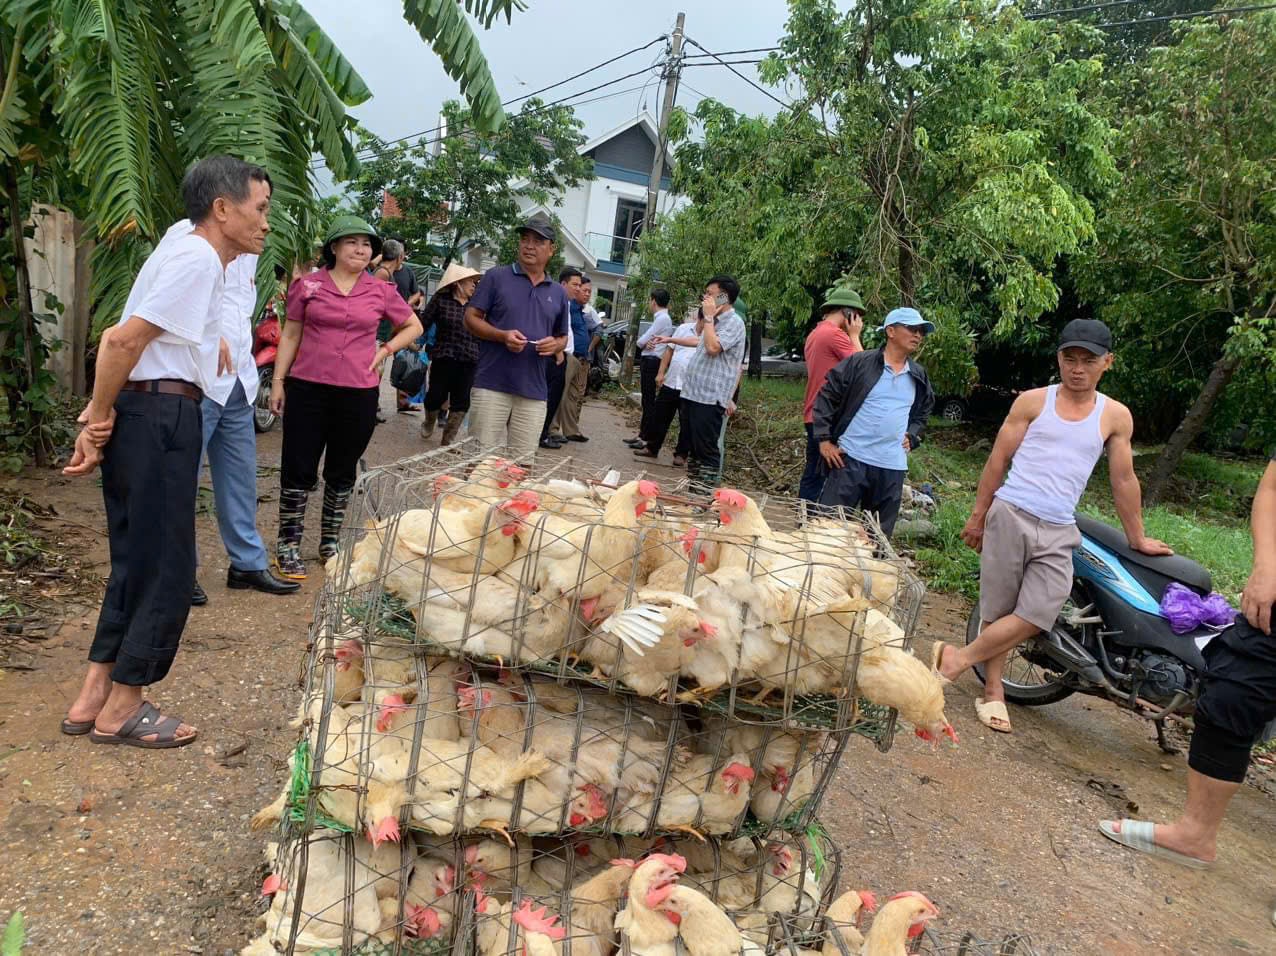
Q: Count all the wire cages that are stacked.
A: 3